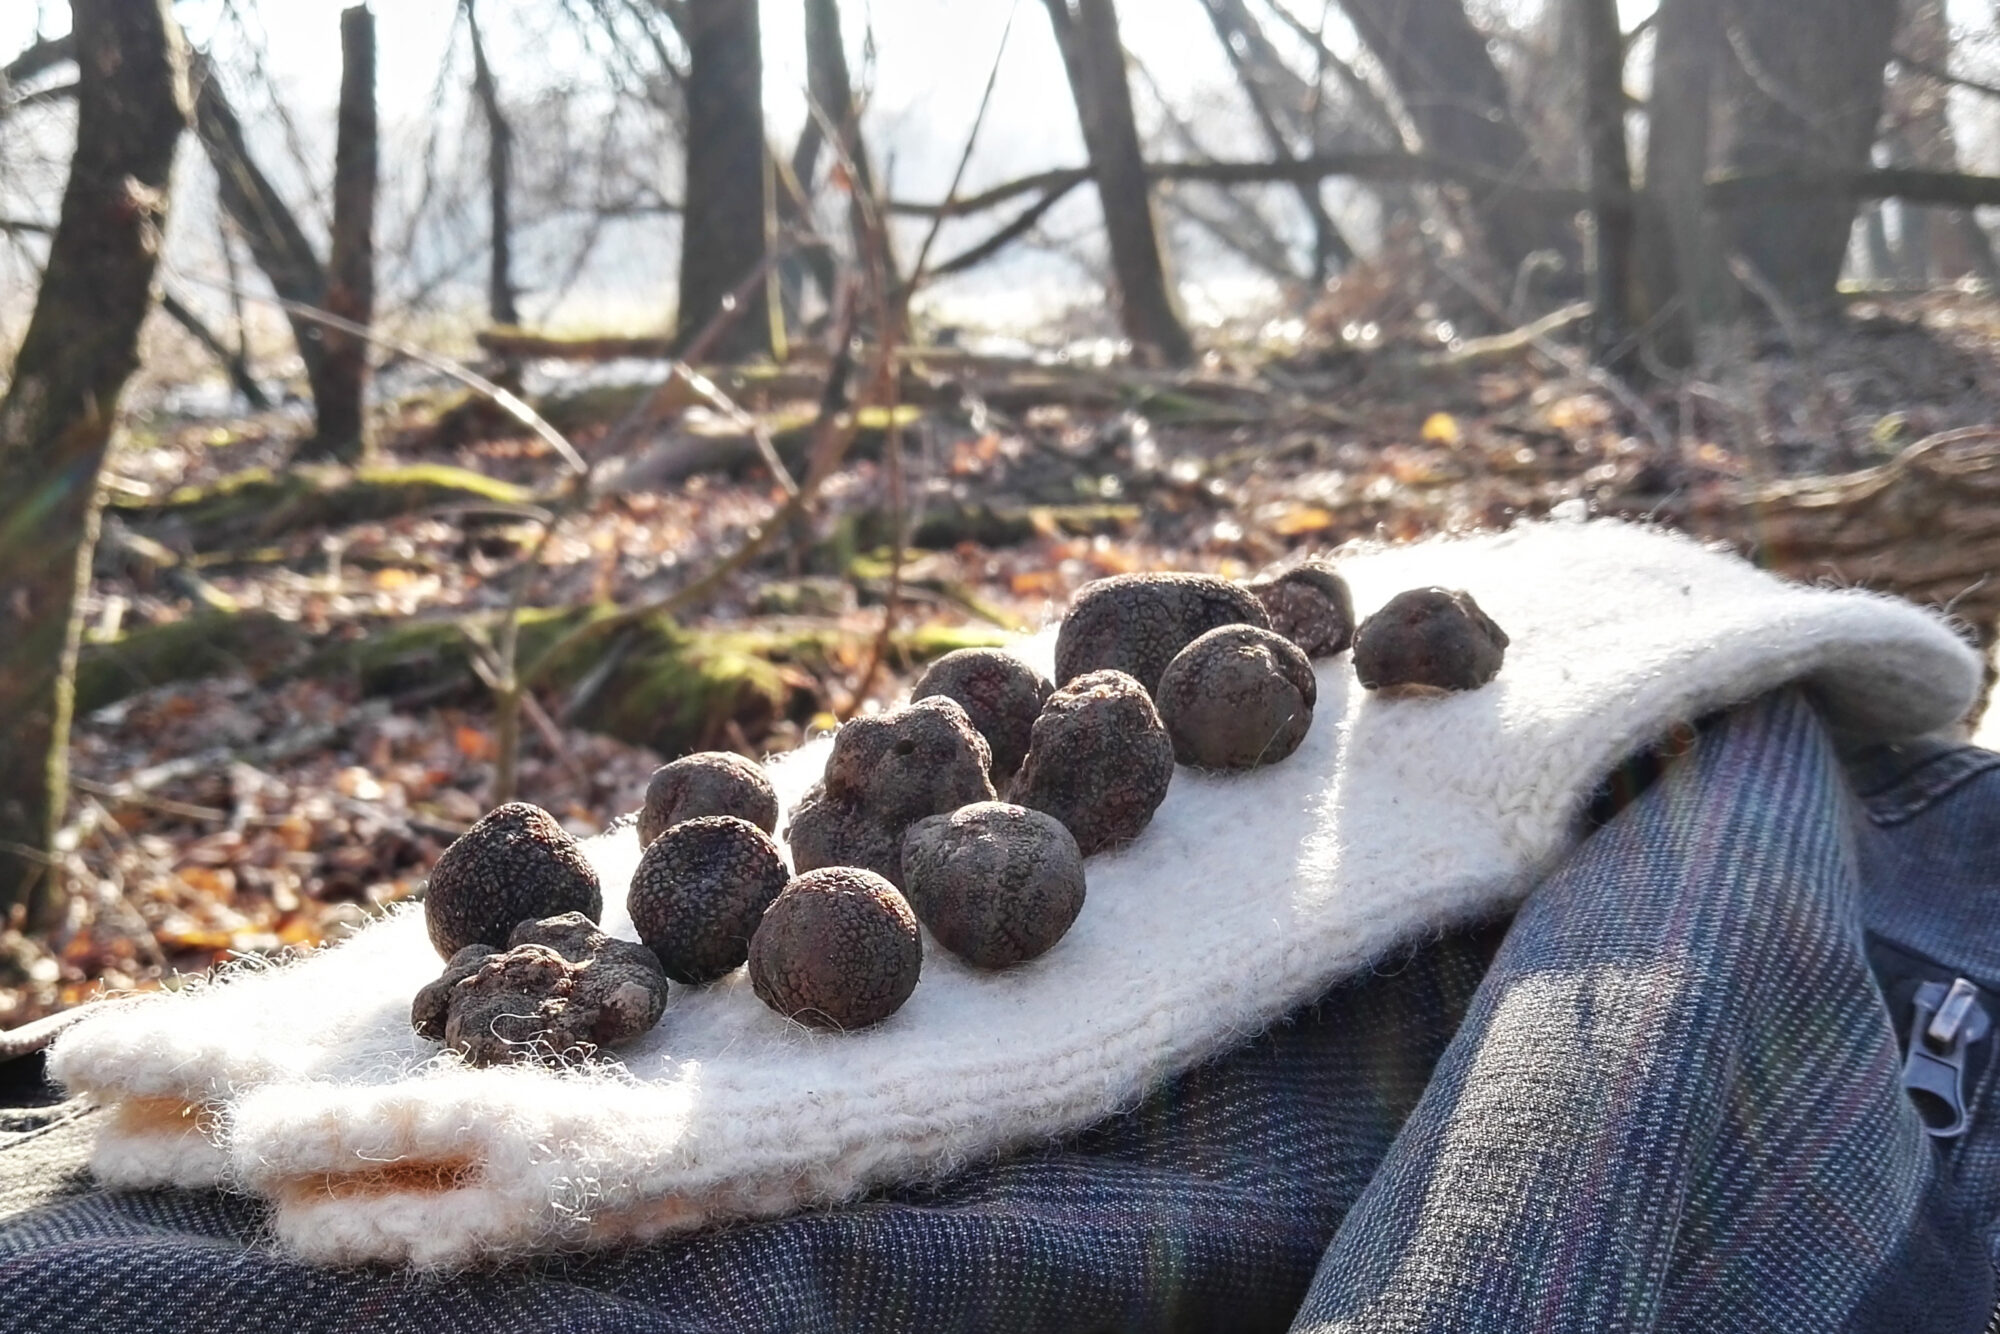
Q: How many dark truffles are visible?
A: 13